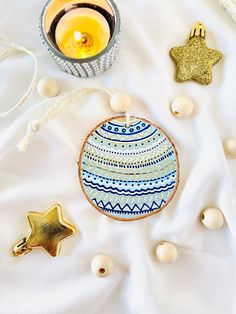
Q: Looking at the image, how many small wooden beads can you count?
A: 7